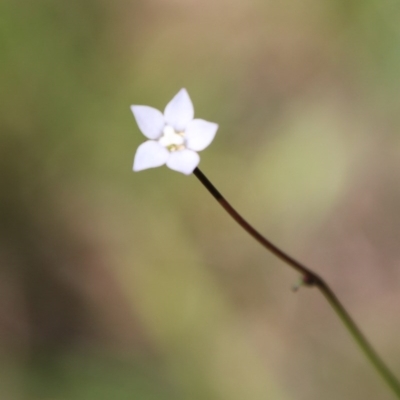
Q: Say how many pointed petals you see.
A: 5